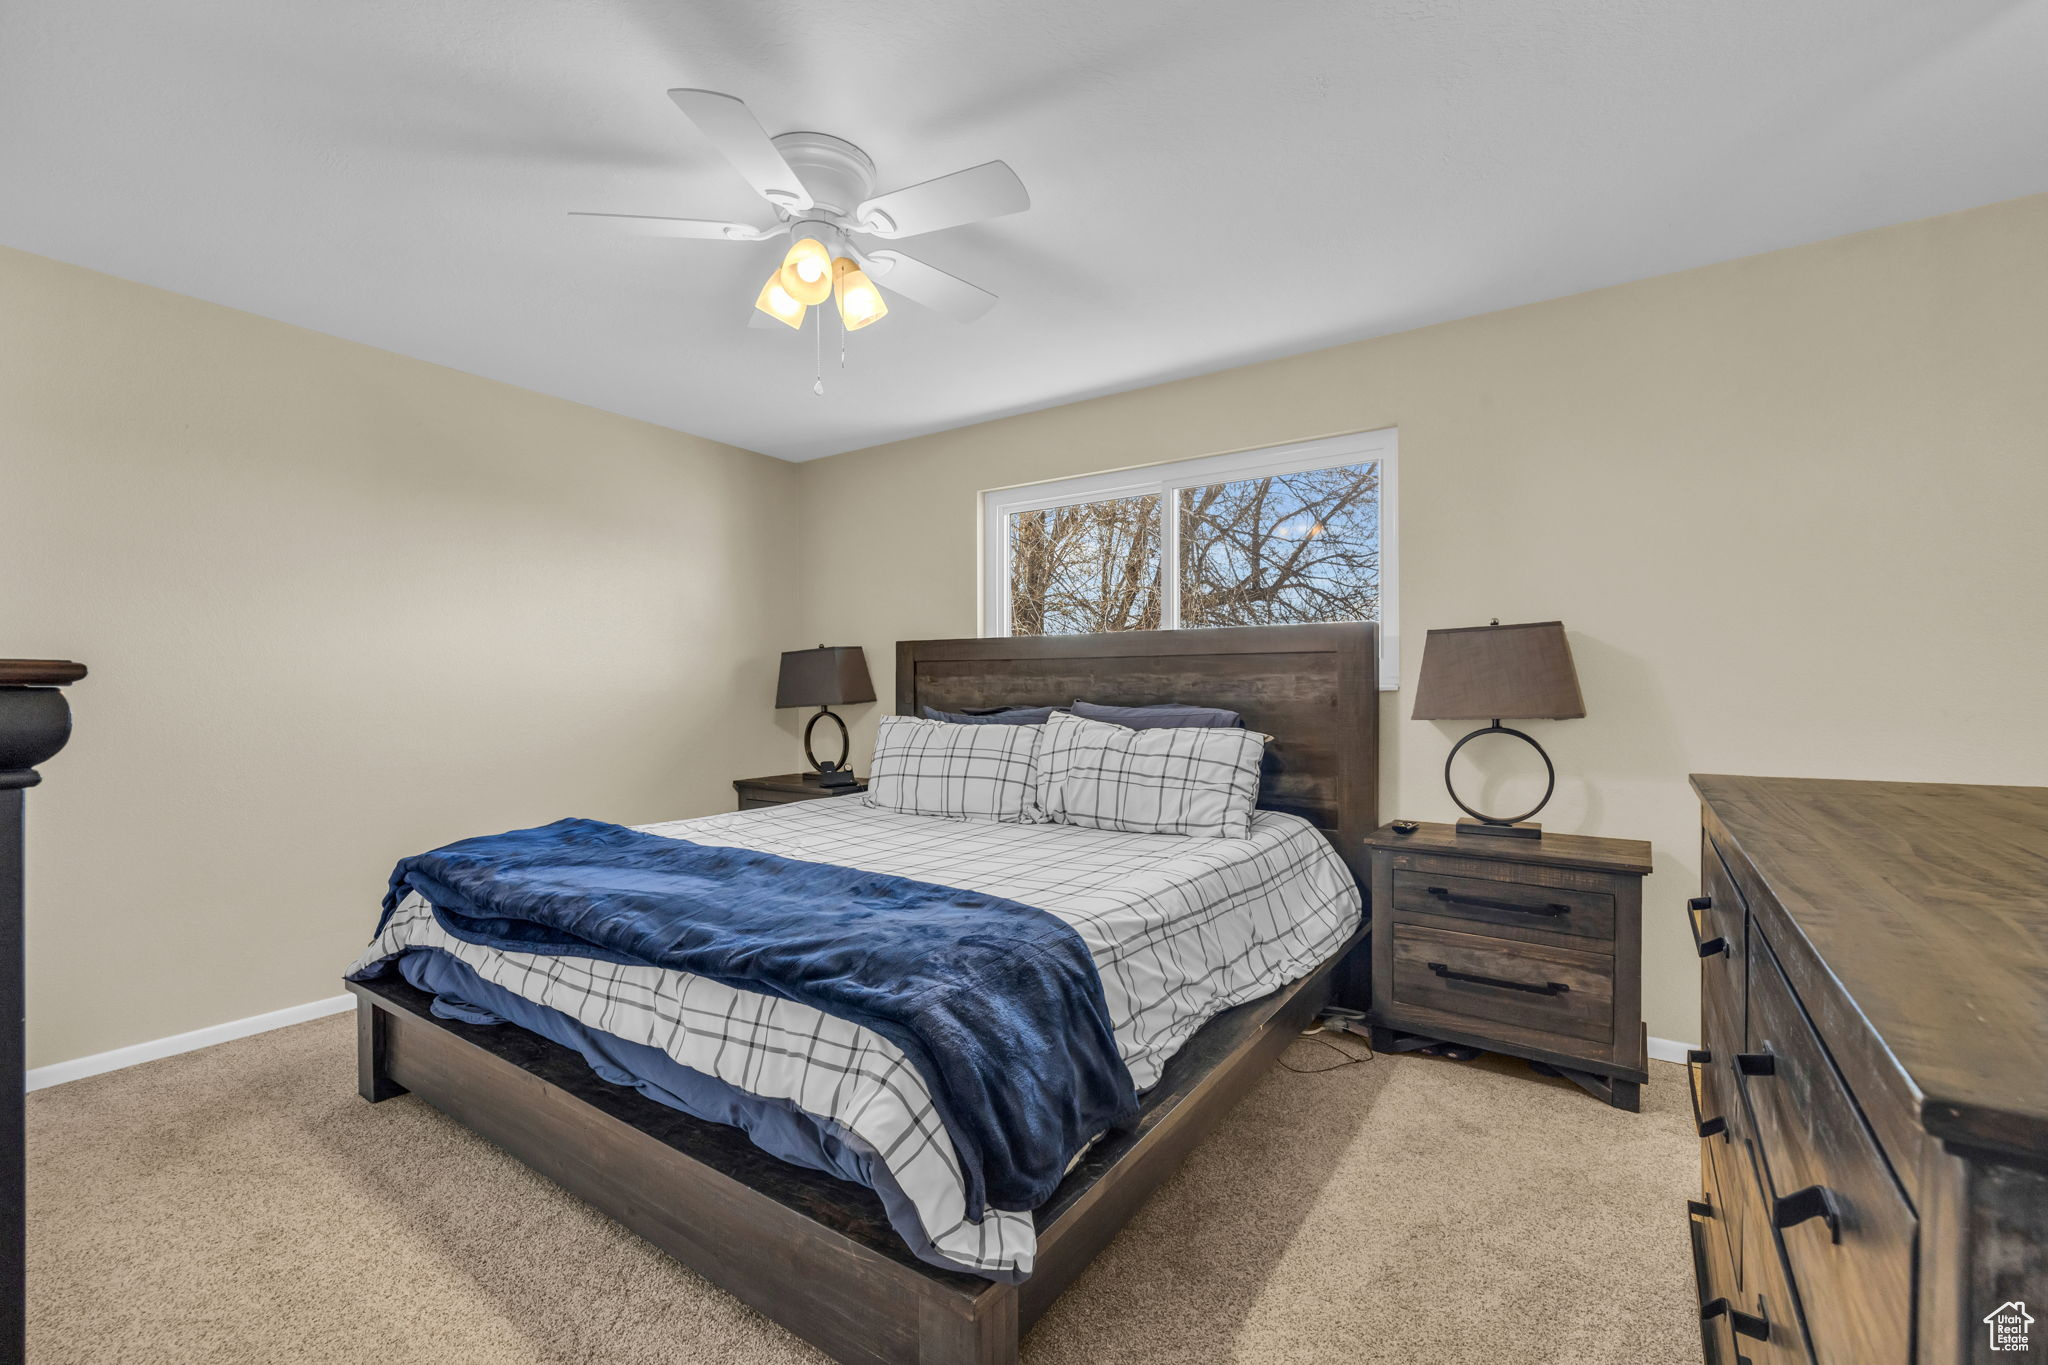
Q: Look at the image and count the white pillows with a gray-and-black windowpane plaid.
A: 2